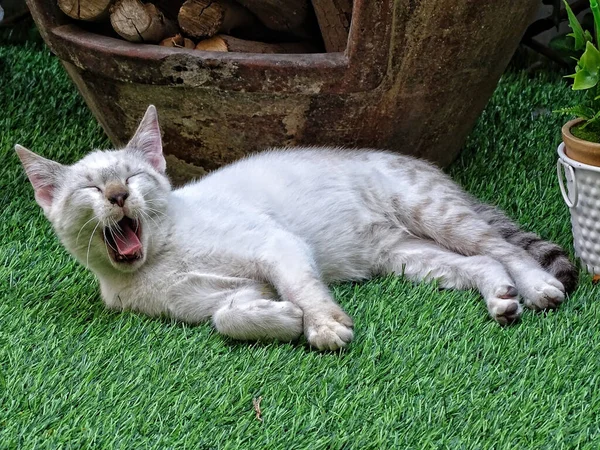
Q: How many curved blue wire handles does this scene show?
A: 0